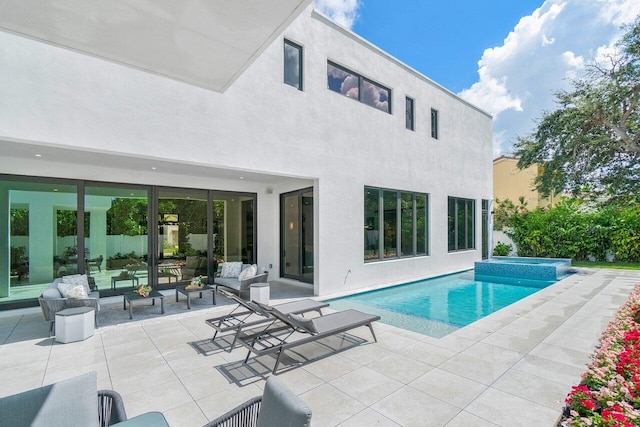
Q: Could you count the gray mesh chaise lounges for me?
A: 2